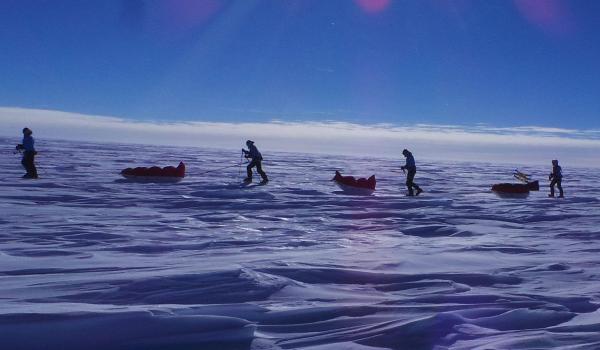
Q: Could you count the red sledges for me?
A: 3